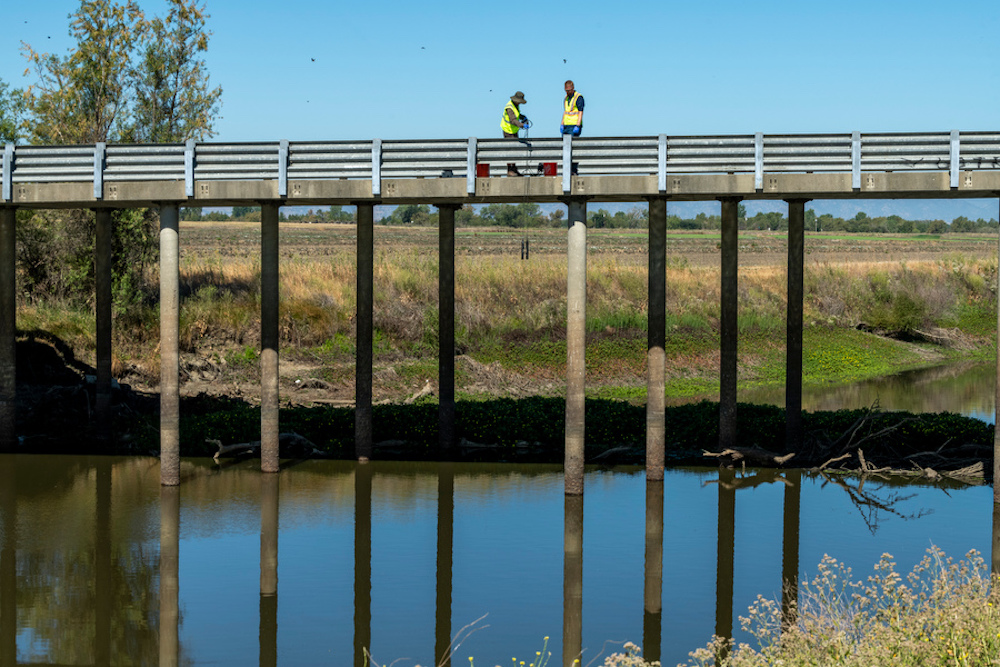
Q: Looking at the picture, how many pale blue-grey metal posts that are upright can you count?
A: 11